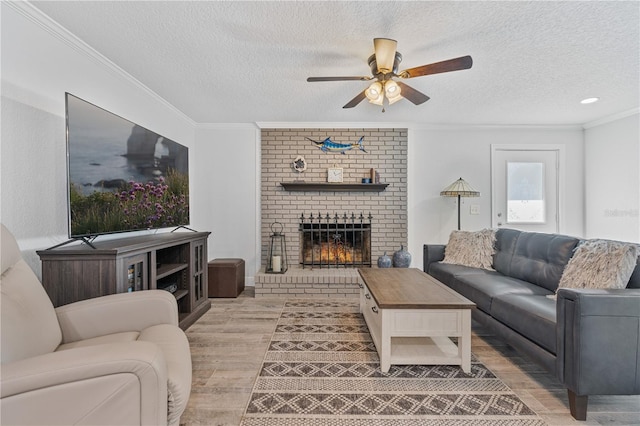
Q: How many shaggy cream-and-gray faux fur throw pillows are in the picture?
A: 2